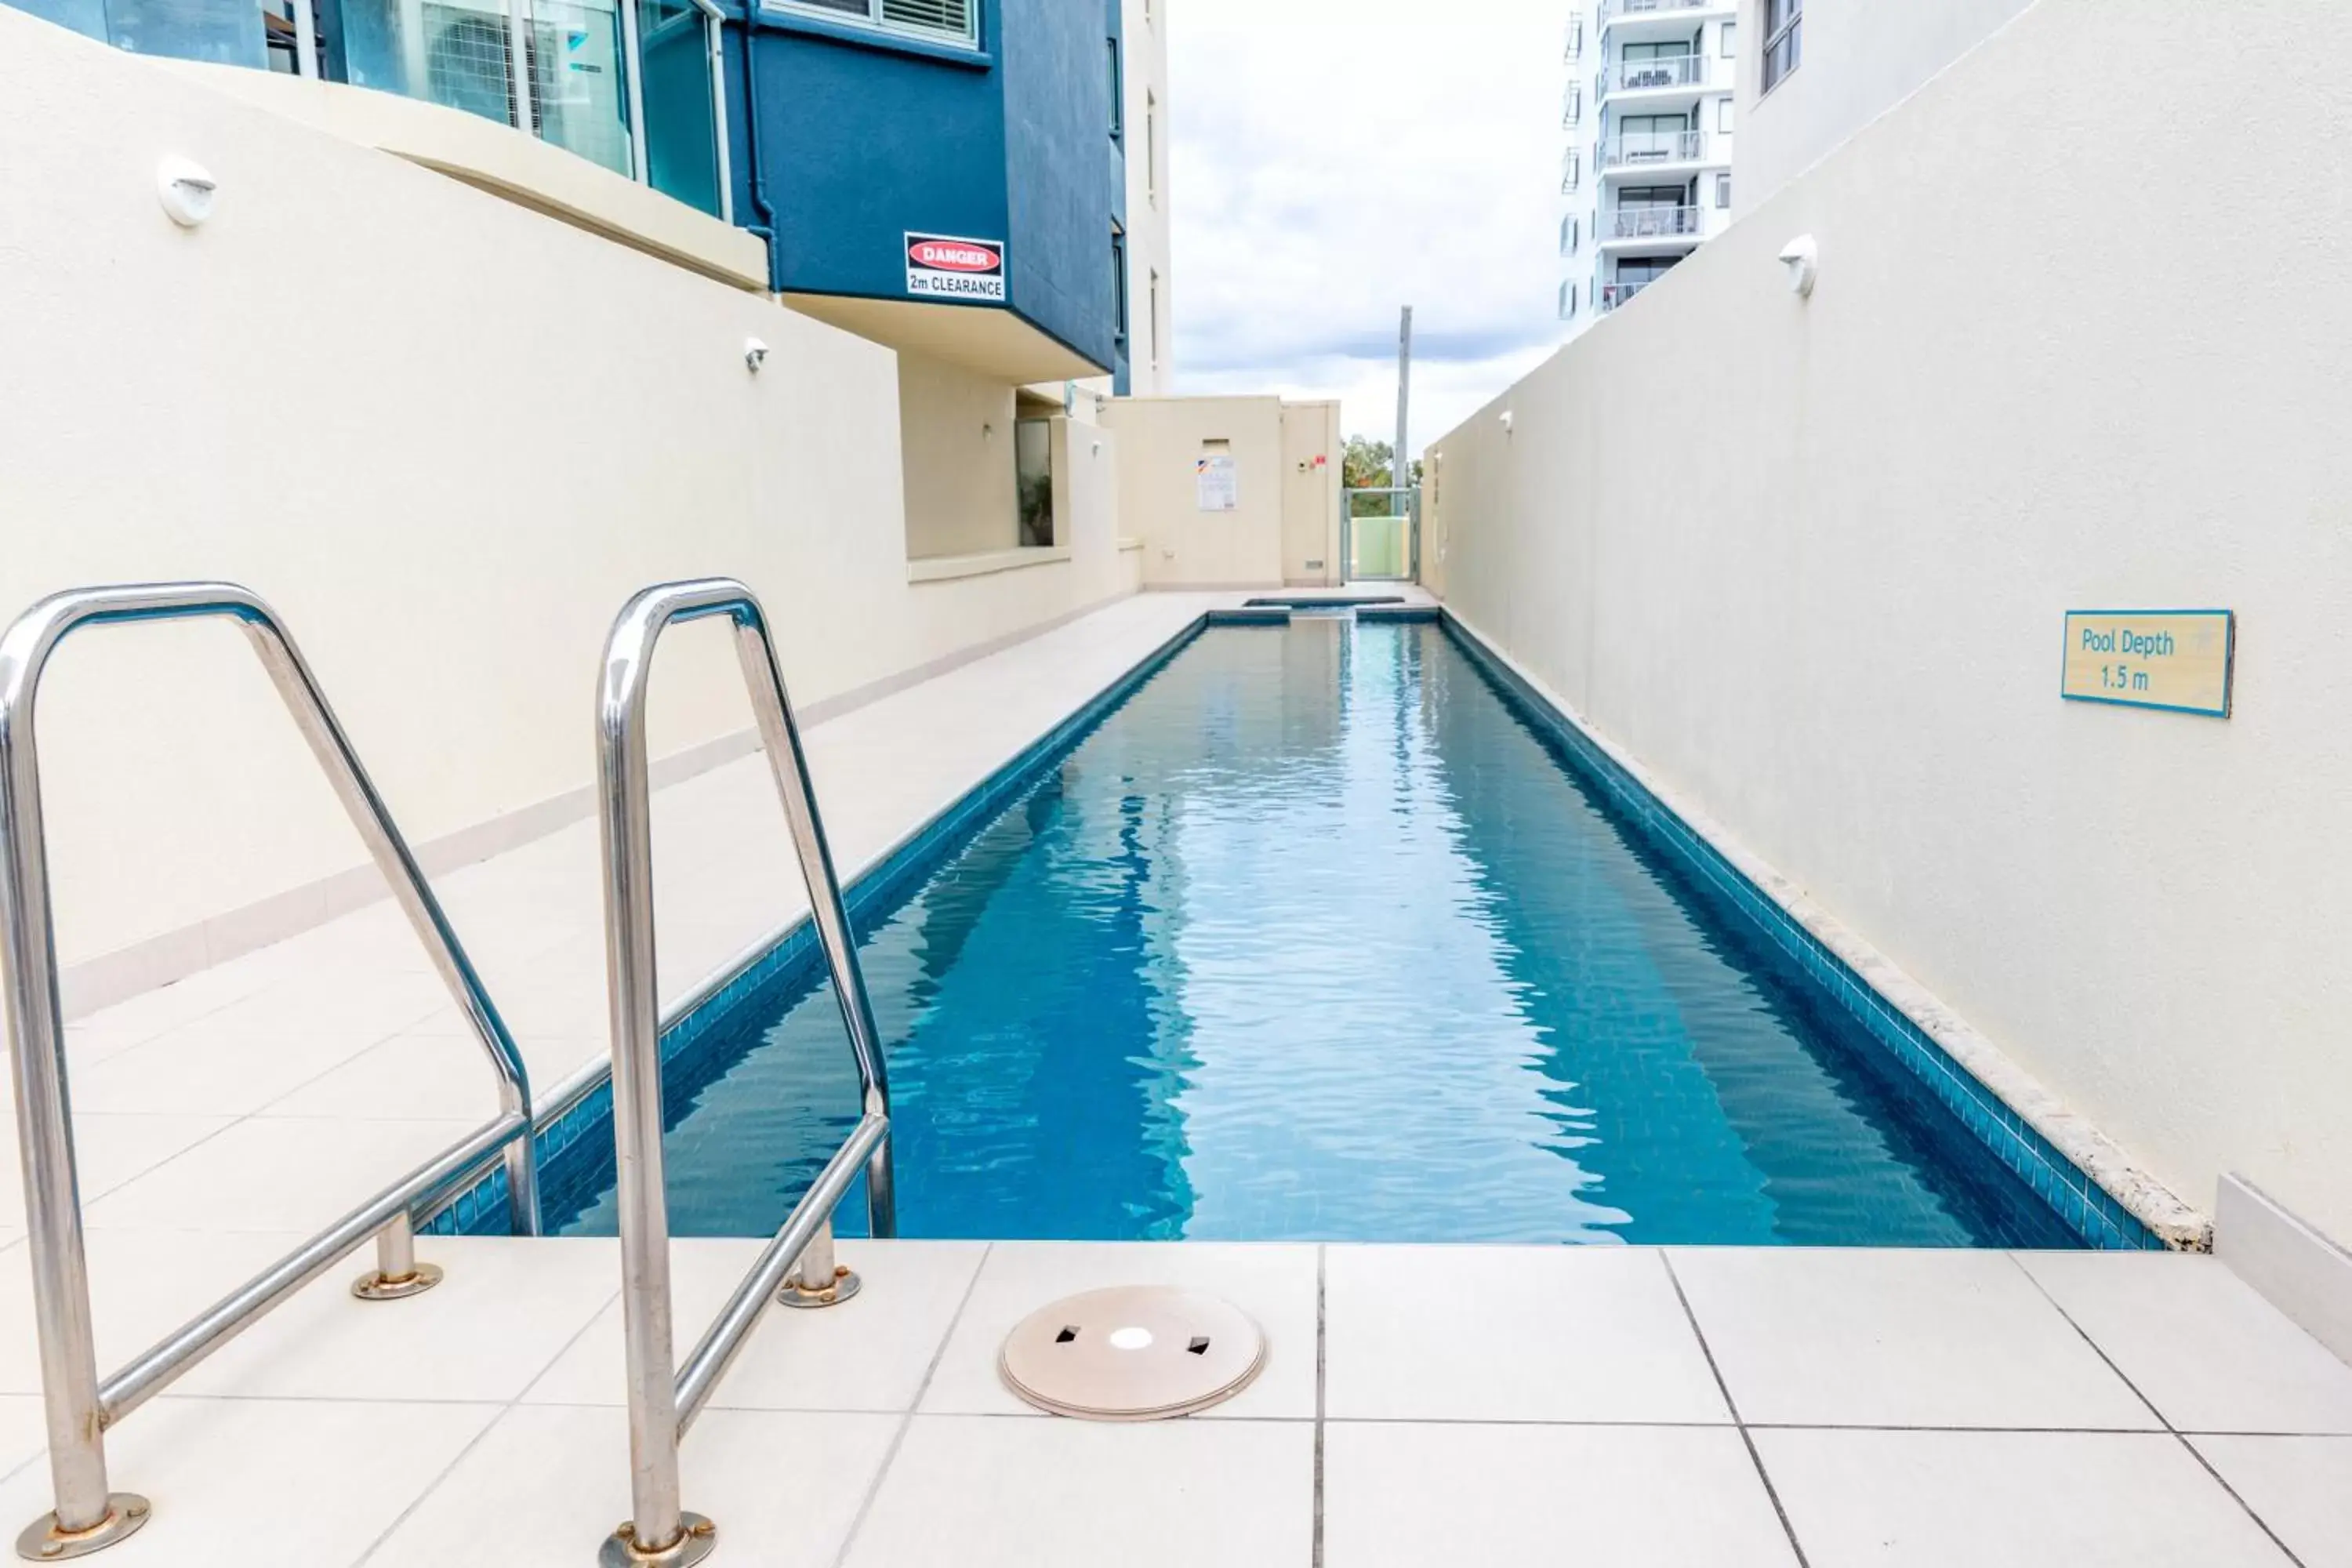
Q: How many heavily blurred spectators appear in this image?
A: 0